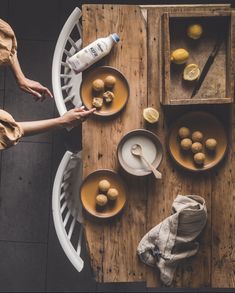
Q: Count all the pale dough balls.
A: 13